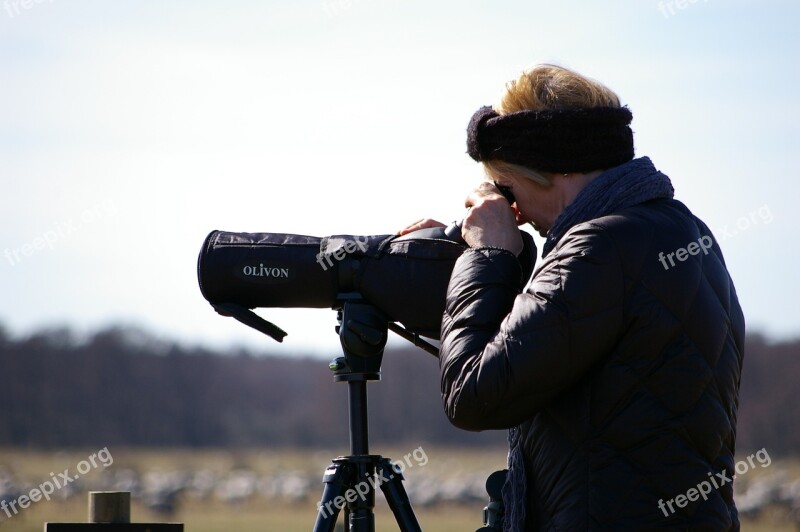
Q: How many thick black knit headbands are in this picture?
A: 1